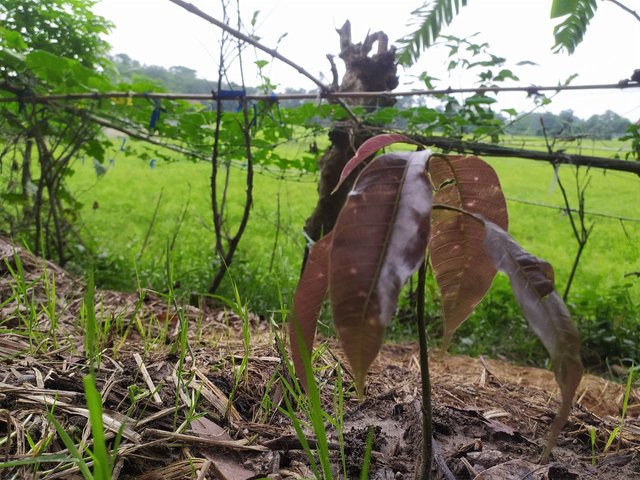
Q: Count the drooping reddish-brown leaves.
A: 5